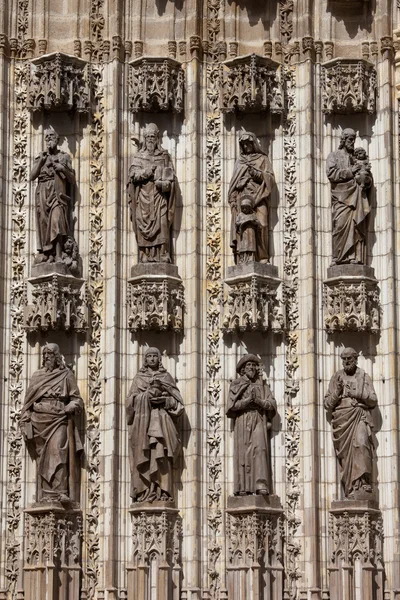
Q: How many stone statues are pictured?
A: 8